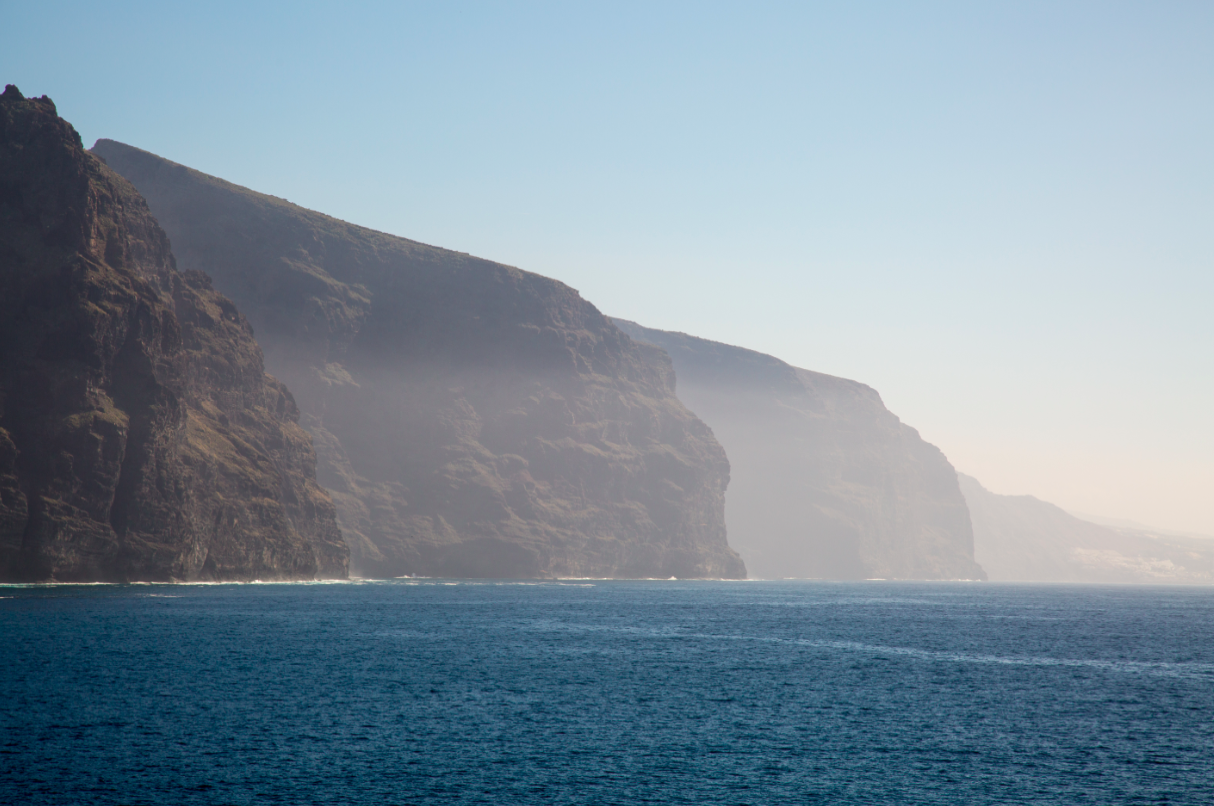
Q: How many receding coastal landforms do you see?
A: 4